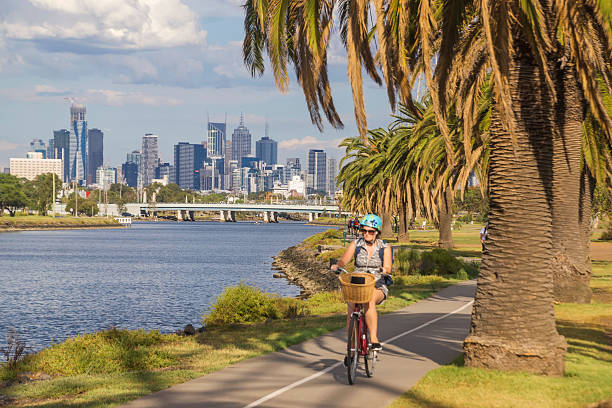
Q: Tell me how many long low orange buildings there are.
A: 0